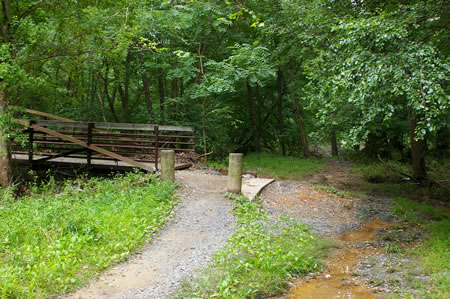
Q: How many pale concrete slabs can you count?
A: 1